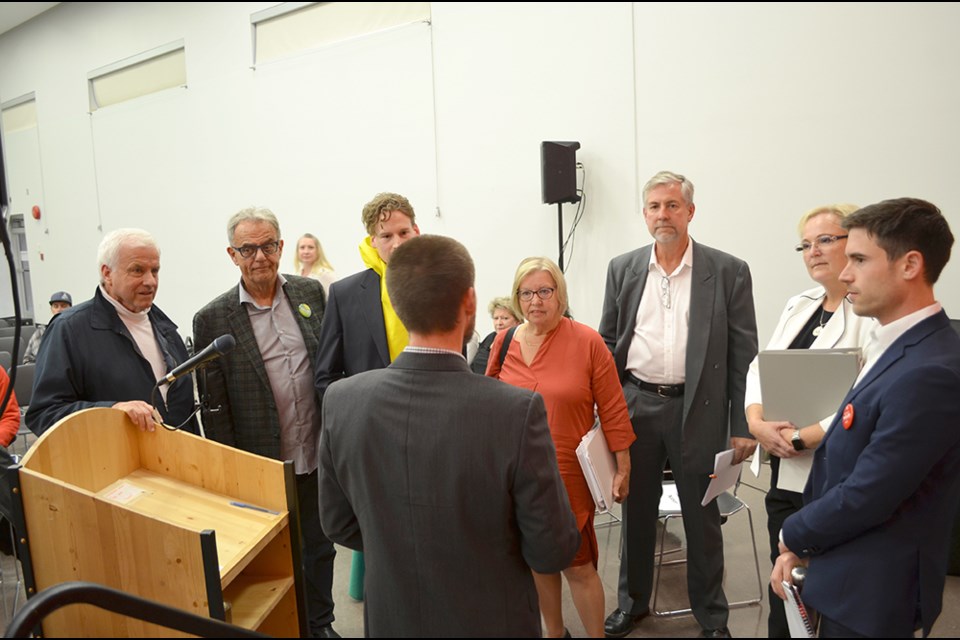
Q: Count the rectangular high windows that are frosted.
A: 3